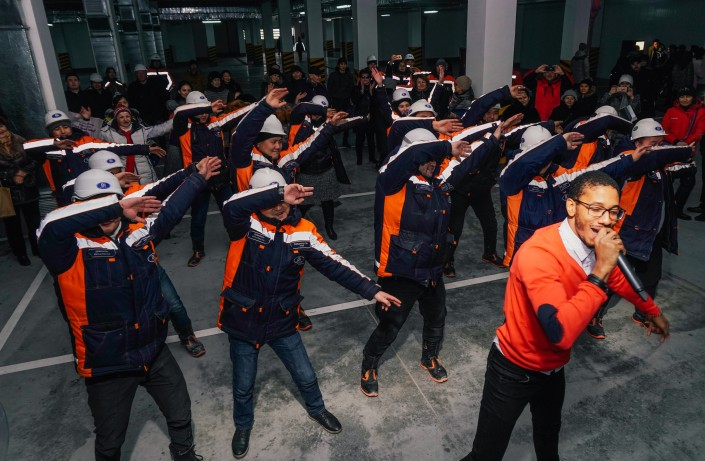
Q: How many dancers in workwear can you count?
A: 14